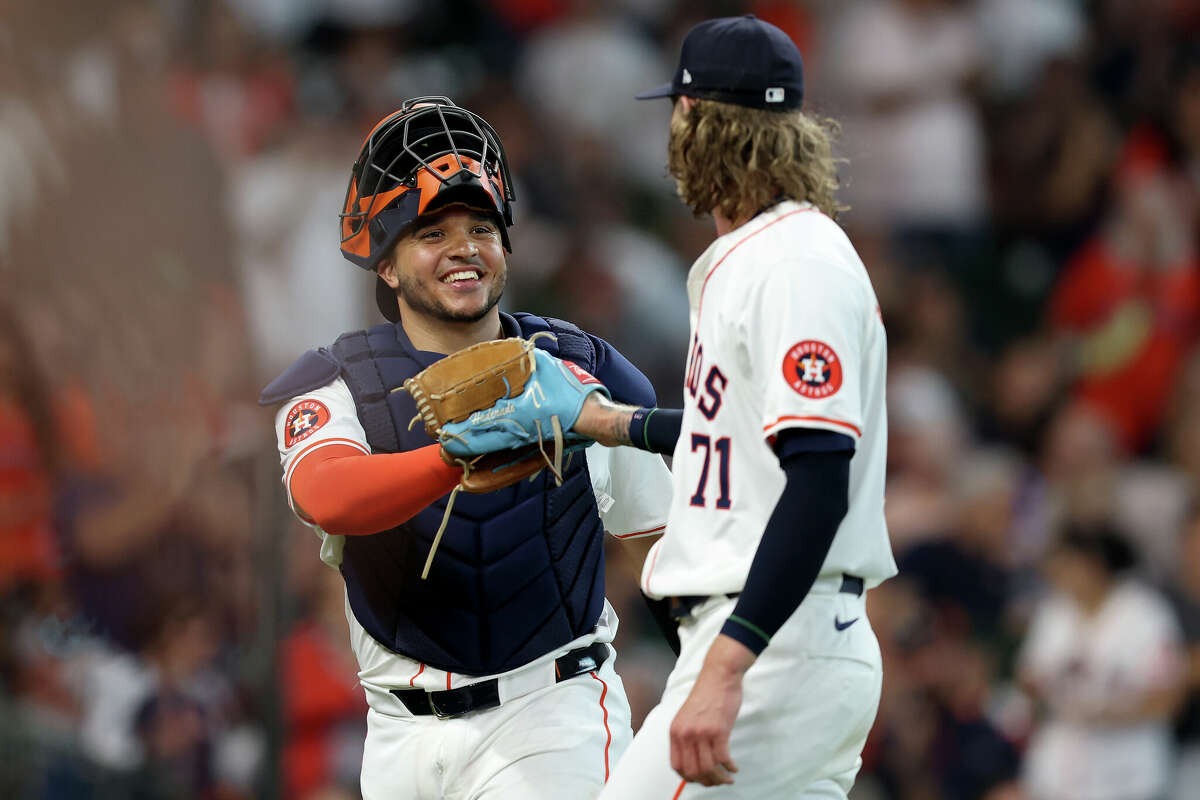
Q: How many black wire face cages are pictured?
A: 1